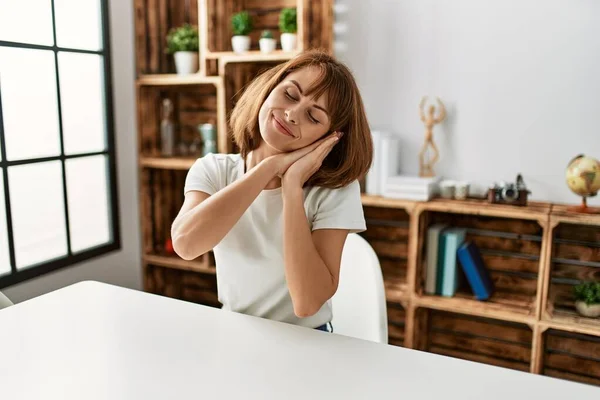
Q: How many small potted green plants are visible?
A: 5